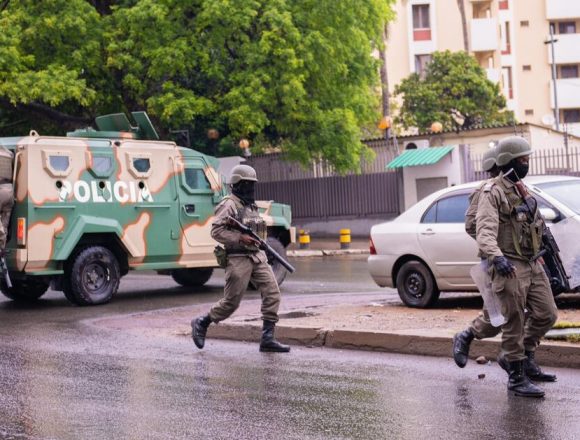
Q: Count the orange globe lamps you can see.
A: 4